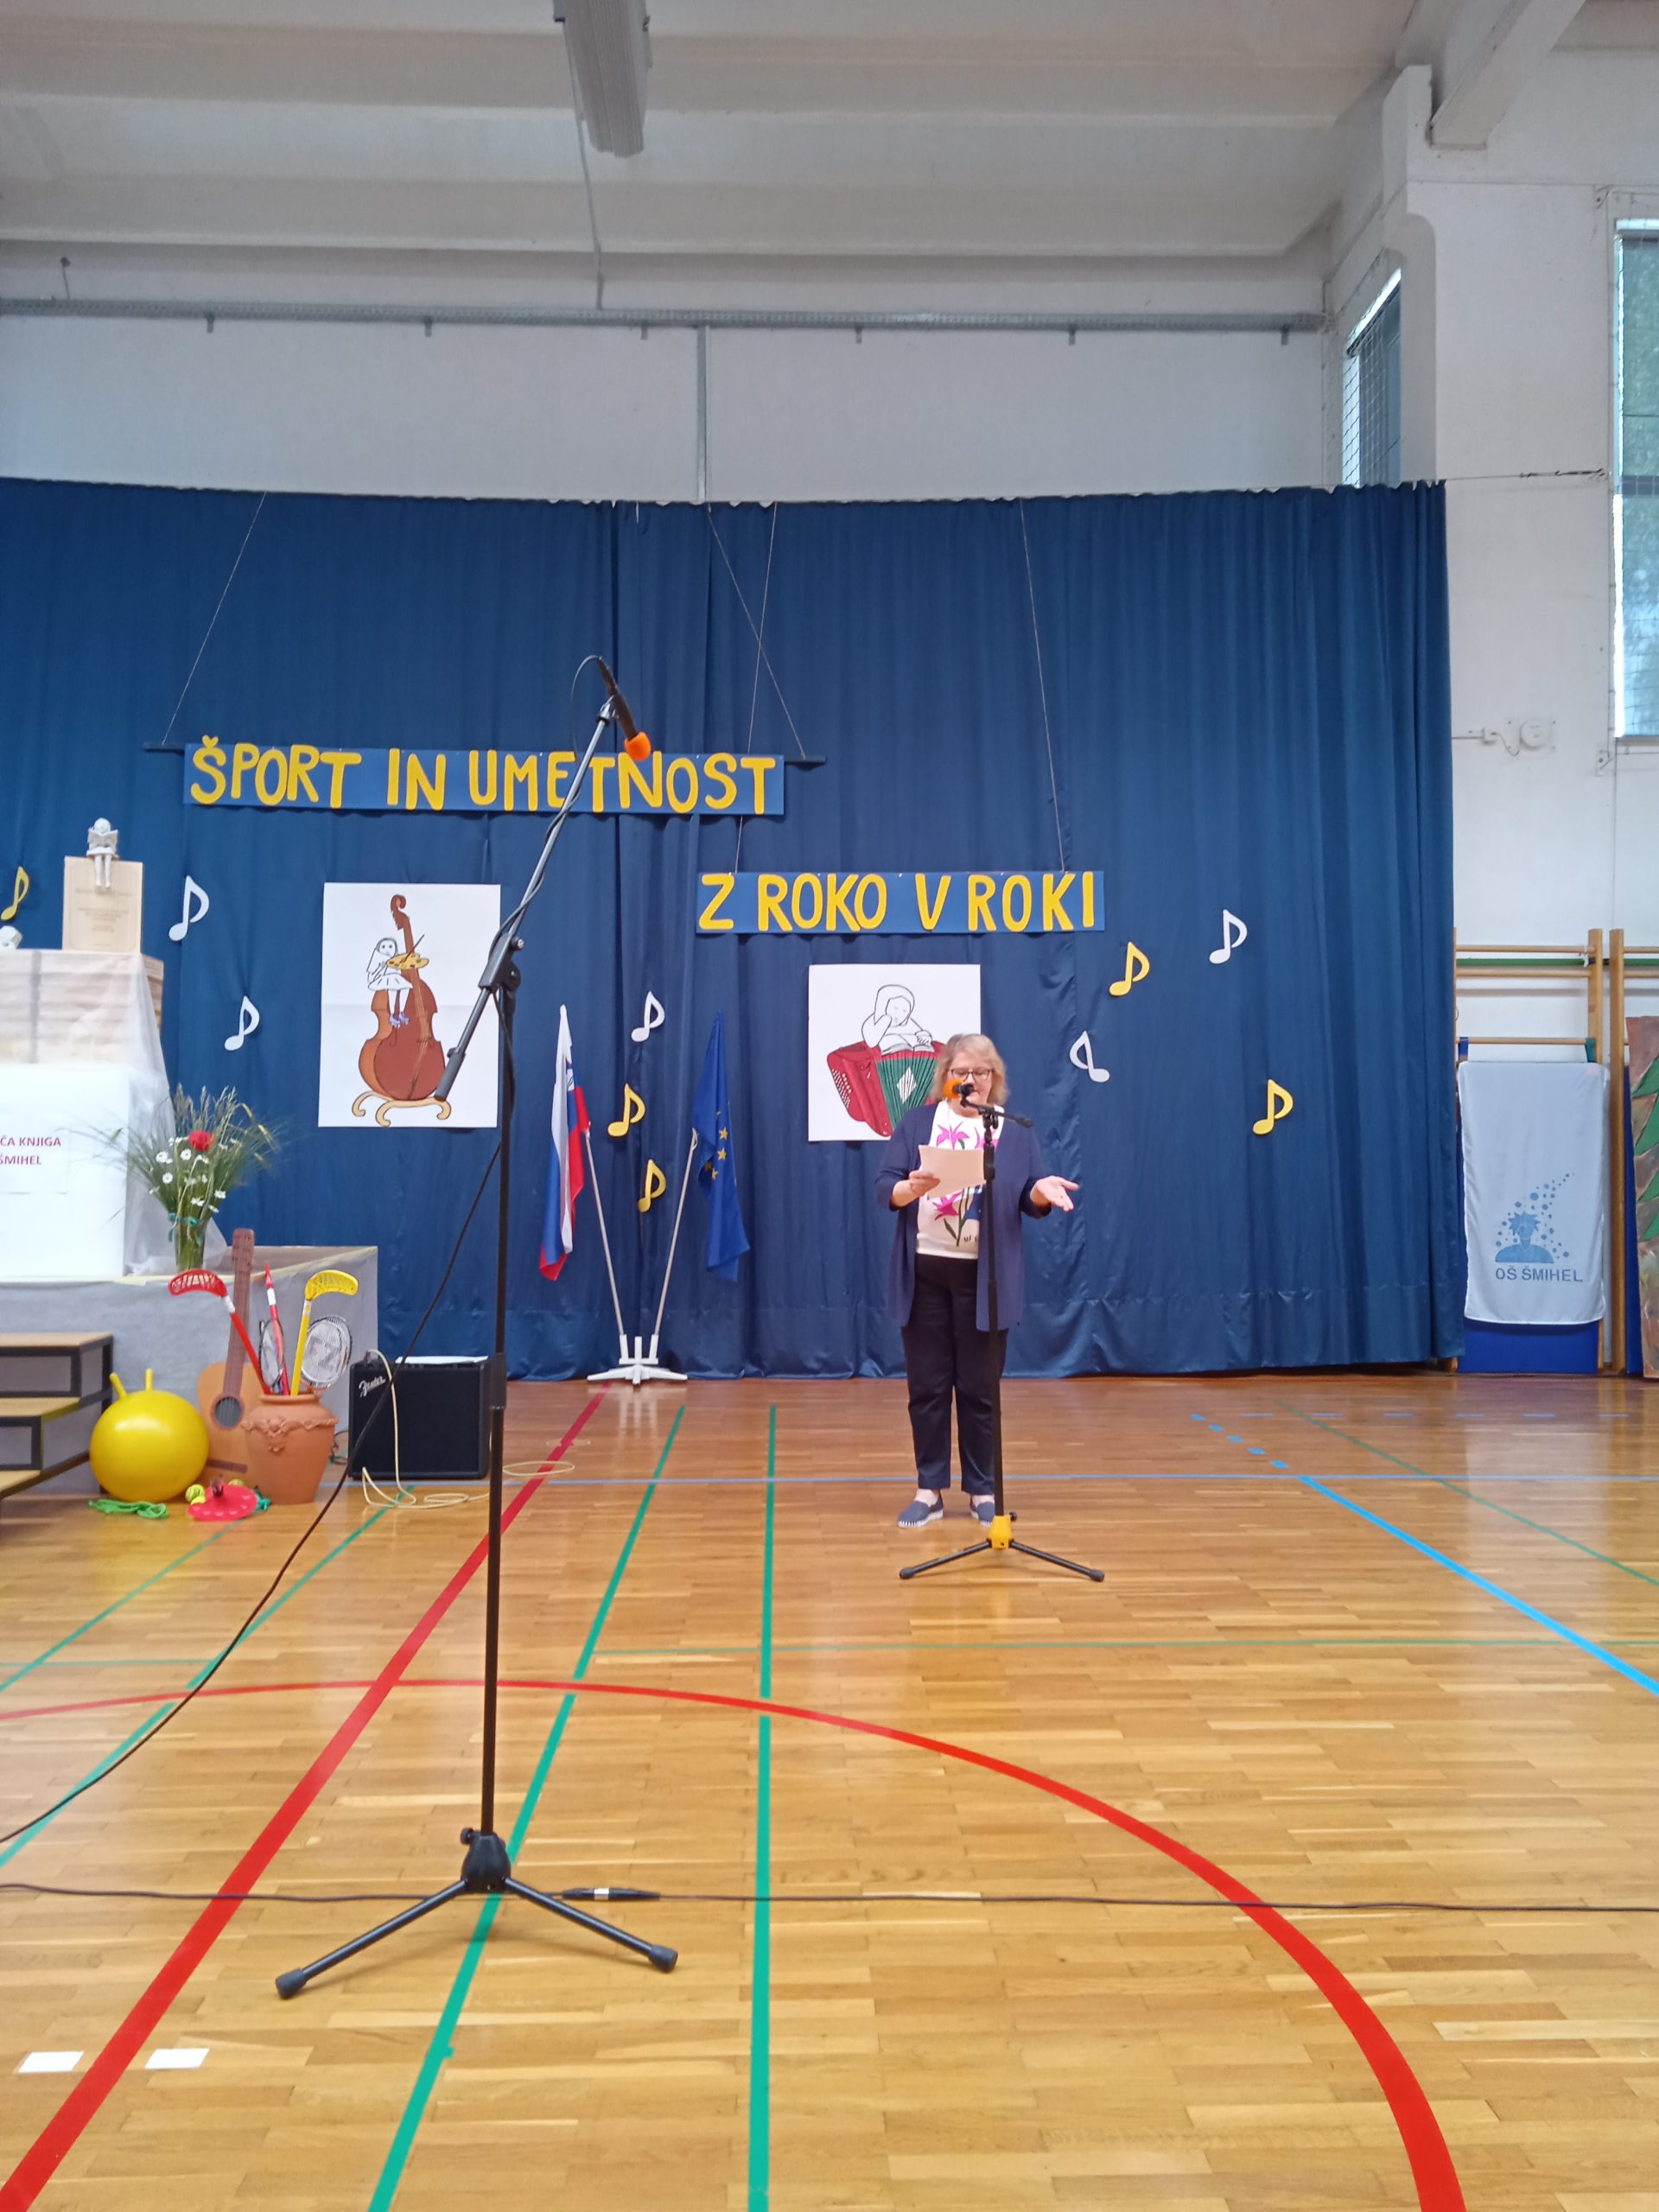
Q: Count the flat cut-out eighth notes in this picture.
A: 10